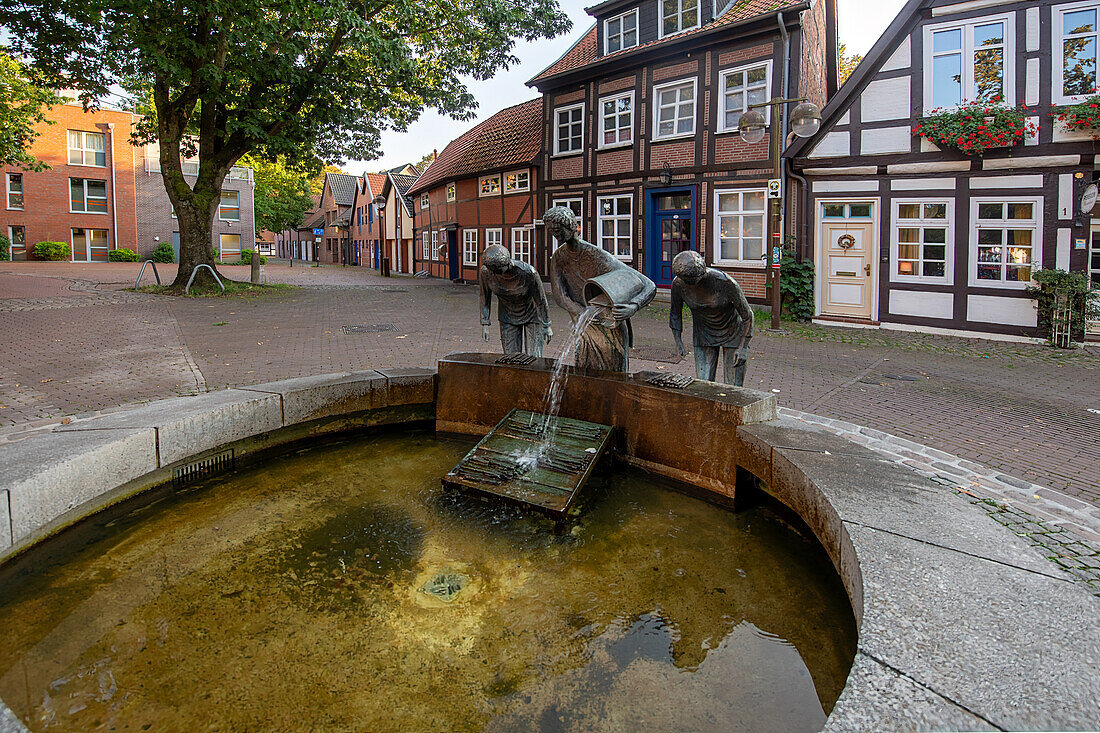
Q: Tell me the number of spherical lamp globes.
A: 2